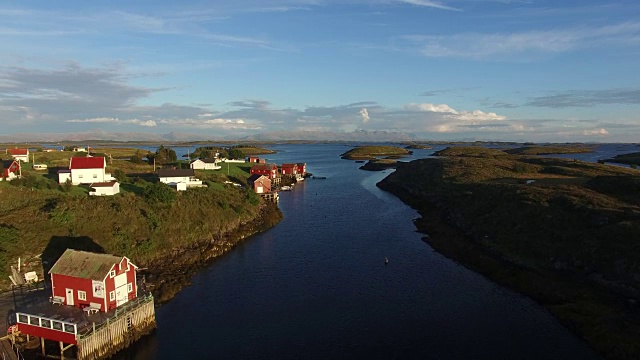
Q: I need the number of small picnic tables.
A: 2